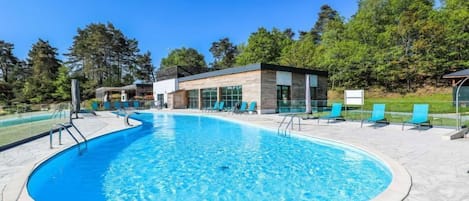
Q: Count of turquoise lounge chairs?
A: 12